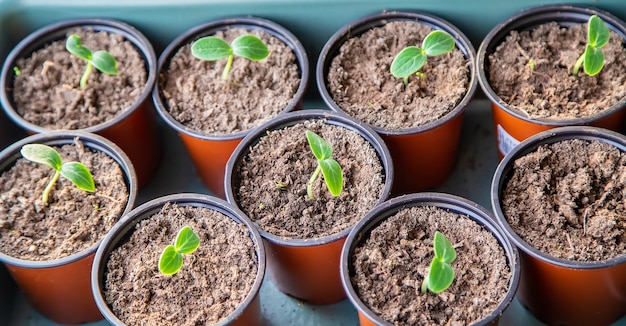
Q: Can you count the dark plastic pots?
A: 9